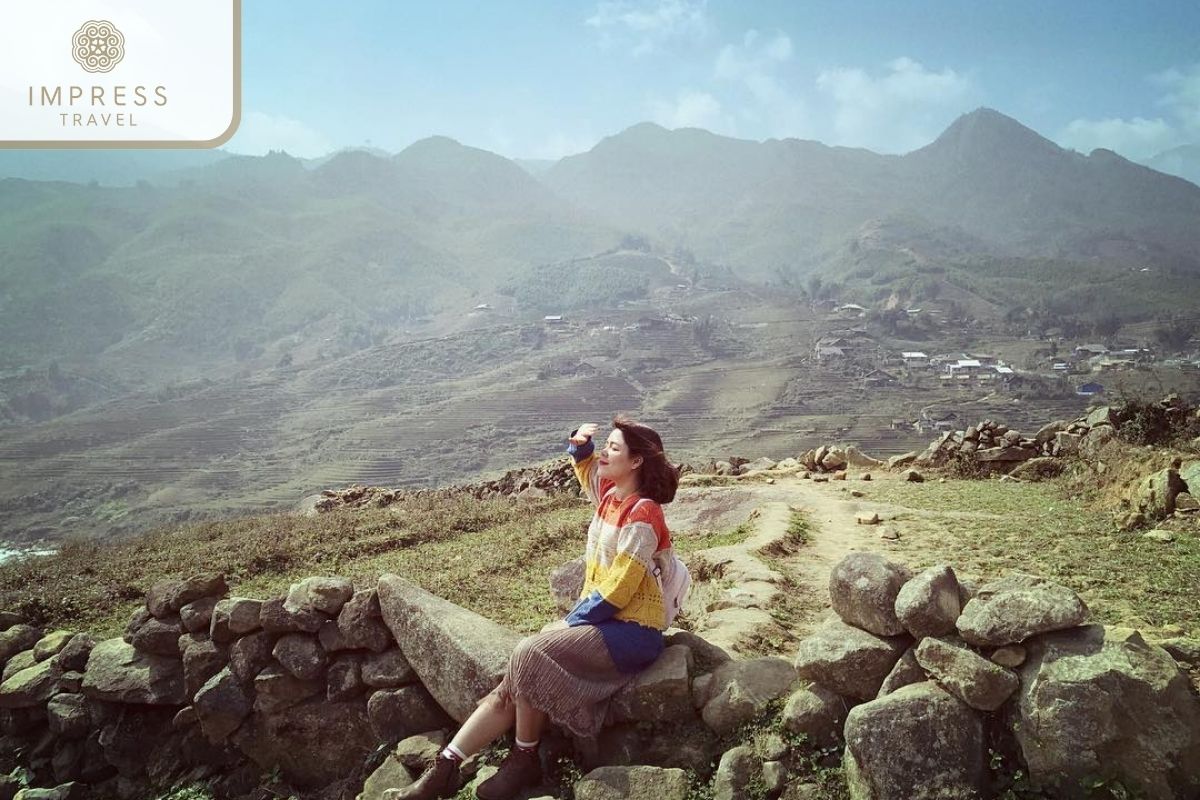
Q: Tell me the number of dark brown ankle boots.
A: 2